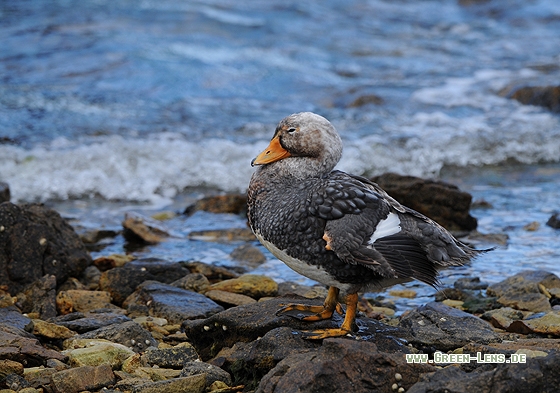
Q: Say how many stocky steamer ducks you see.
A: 1